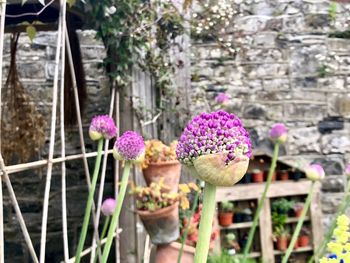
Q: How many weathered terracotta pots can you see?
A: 3